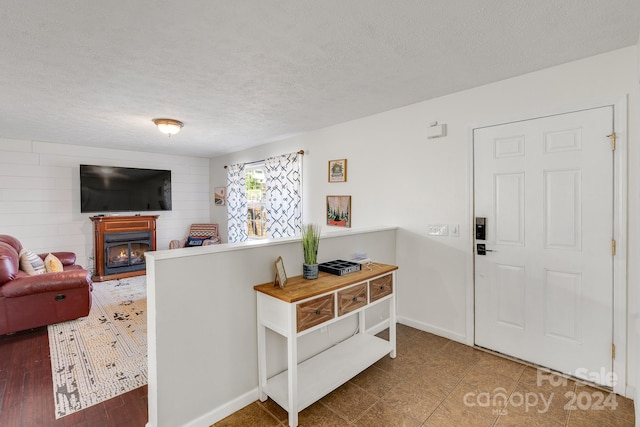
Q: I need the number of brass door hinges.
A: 3